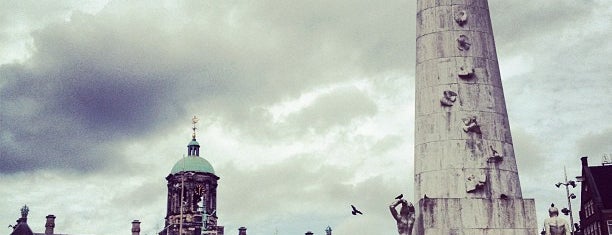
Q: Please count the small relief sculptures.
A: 7